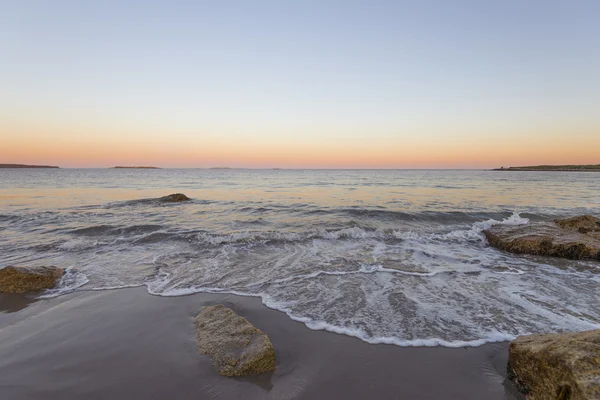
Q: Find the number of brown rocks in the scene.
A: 5